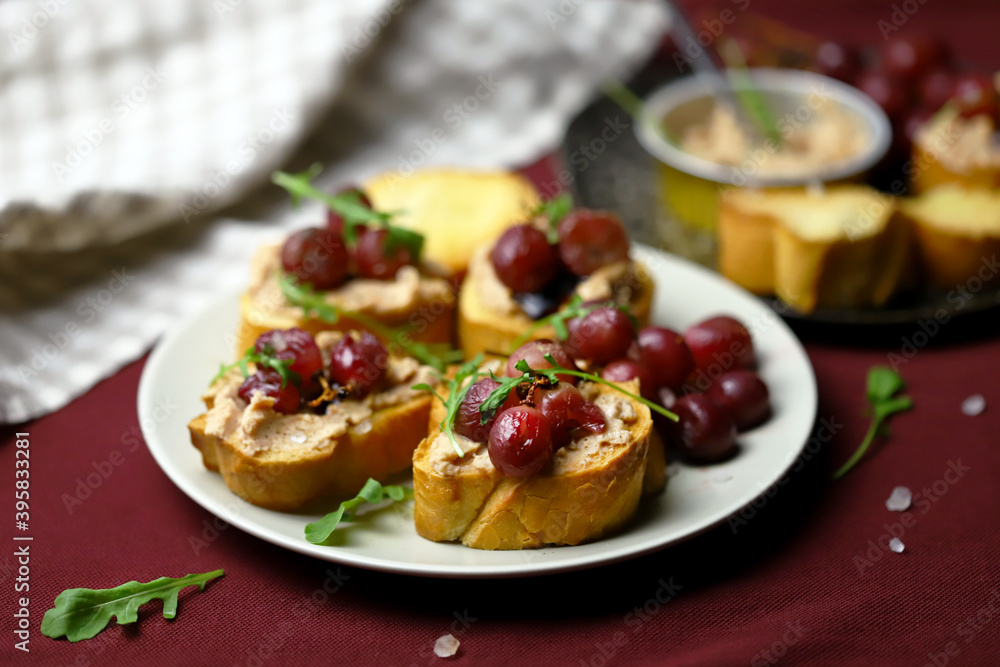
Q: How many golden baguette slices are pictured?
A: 8